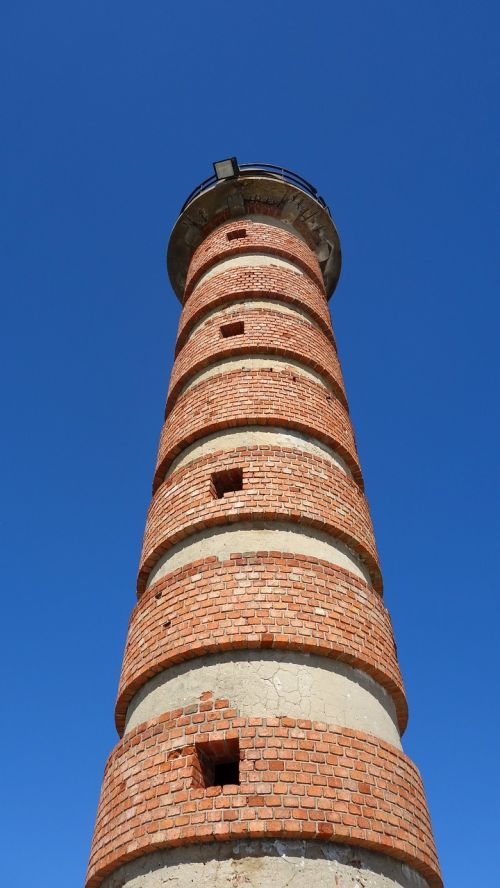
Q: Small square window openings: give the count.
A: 4